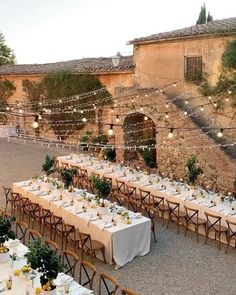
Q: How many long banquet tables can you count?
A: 3